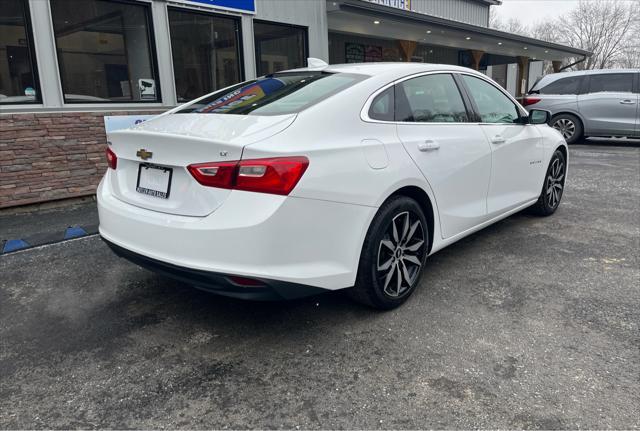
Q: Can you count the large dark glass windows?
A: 4